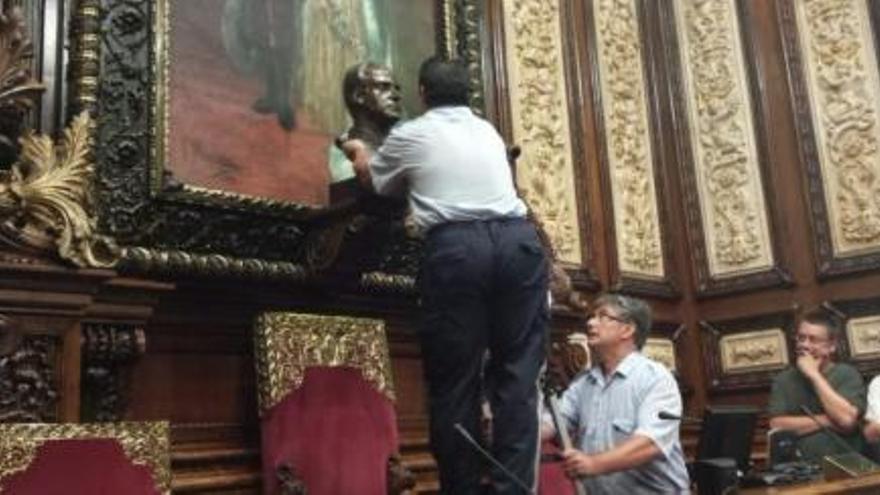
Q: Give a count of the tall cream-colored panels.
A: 4